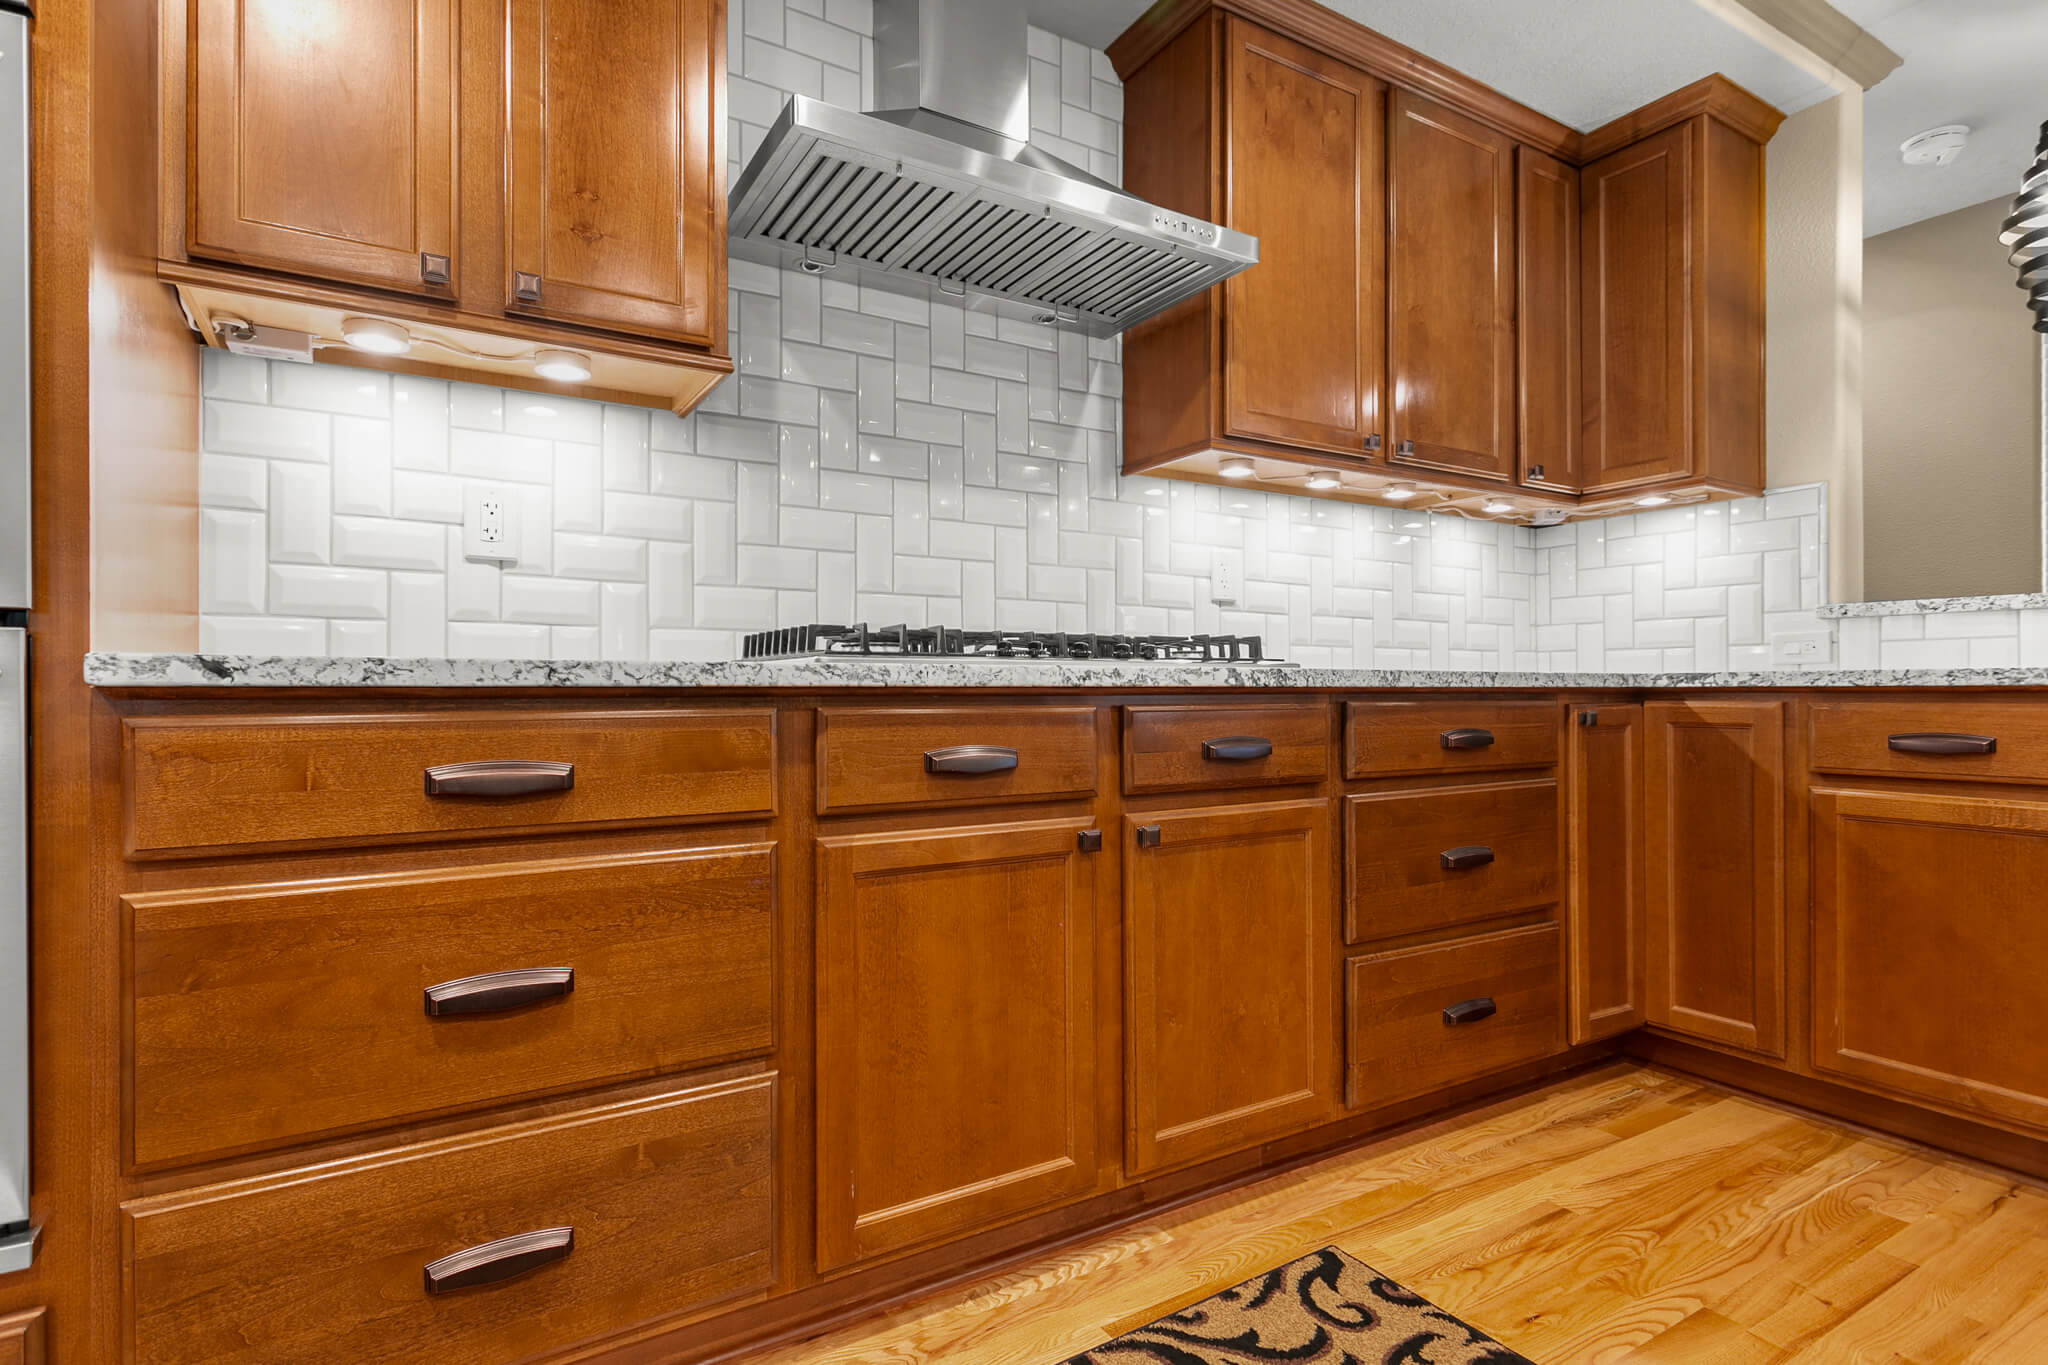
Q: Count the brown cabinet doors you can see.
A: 11